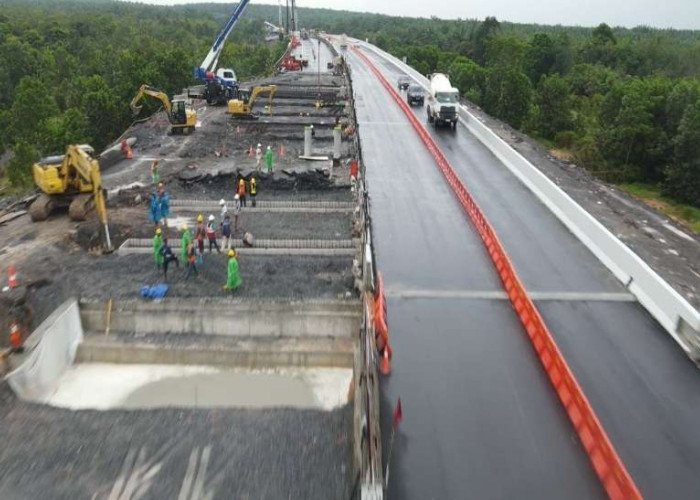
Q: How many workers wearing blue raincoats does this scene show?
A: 2